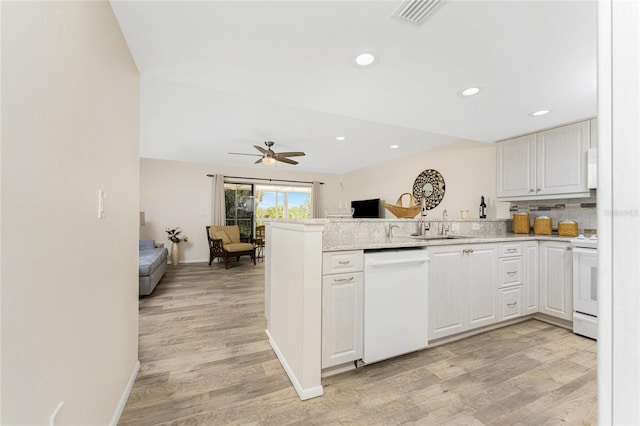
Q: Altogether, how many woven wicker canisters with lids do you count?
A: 3